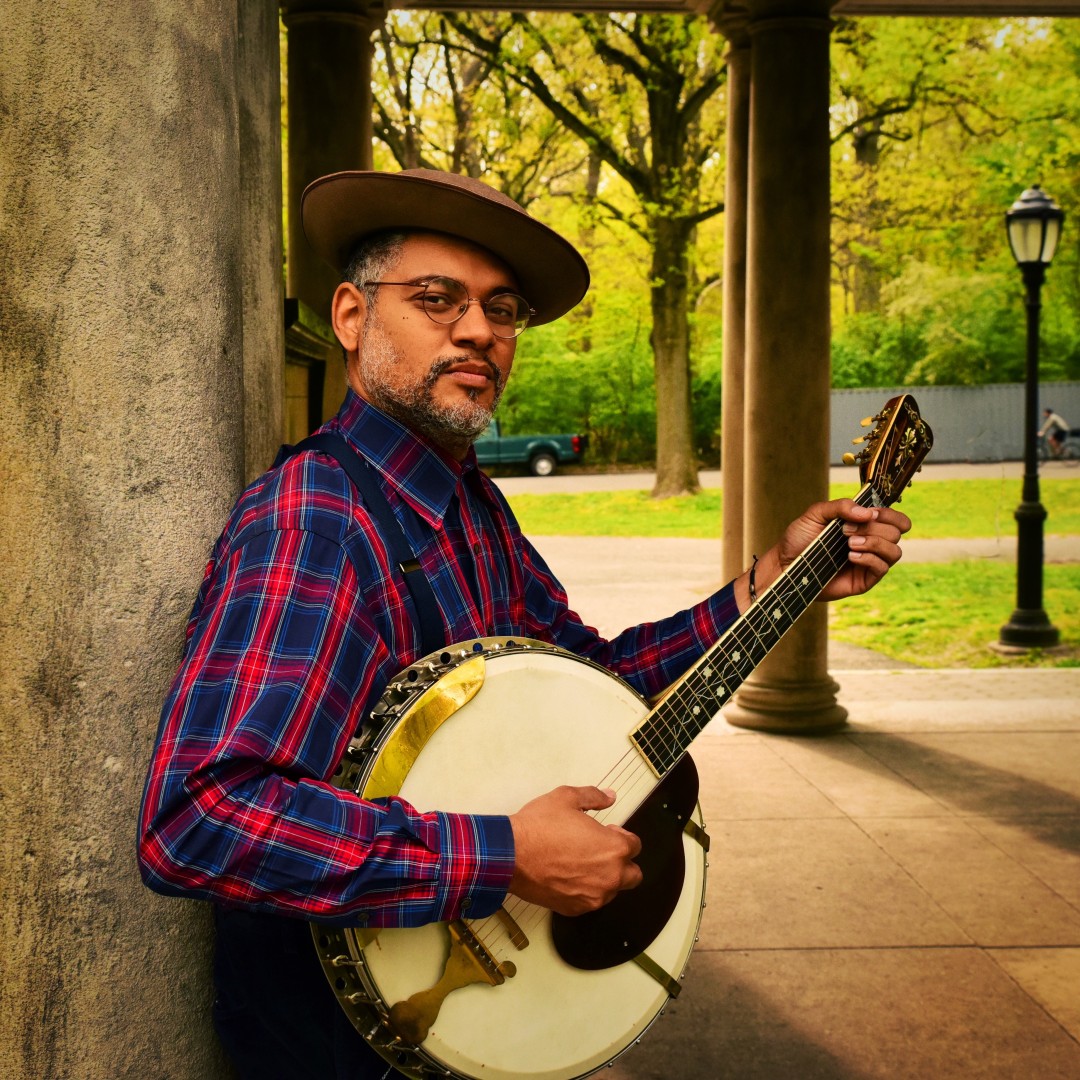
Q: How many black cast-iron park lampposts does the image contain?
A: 1